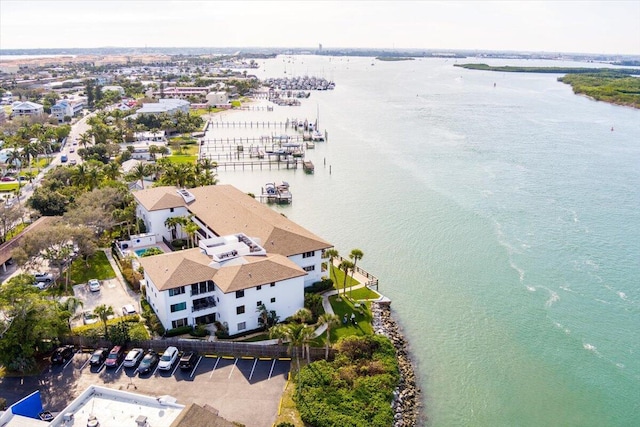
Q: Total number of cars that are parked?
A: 12